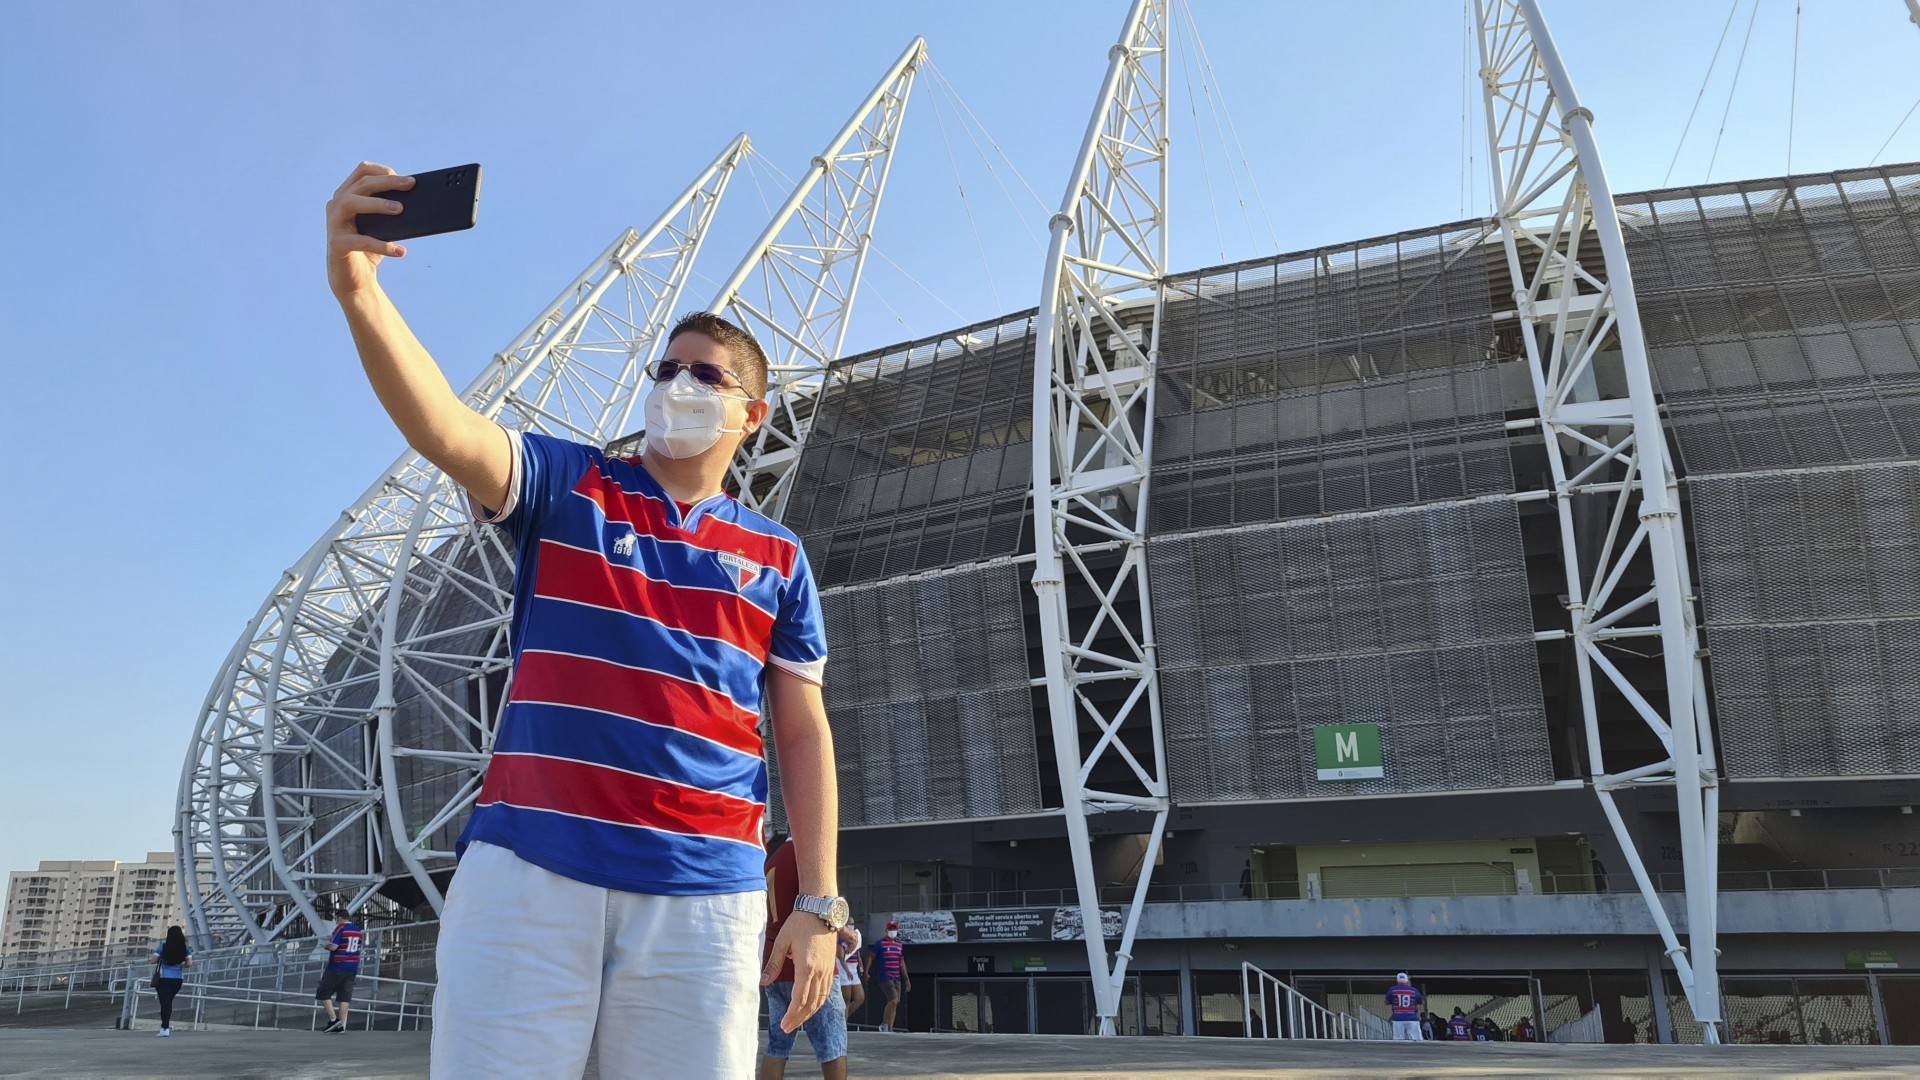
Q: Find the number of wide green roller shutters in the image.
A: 1